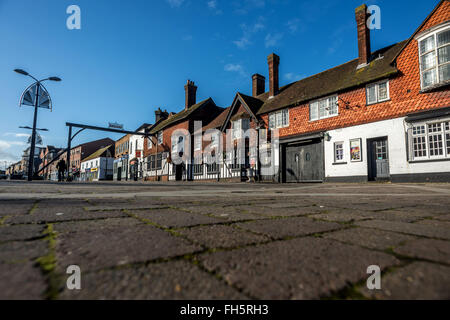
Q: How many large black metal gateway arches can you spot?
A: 1